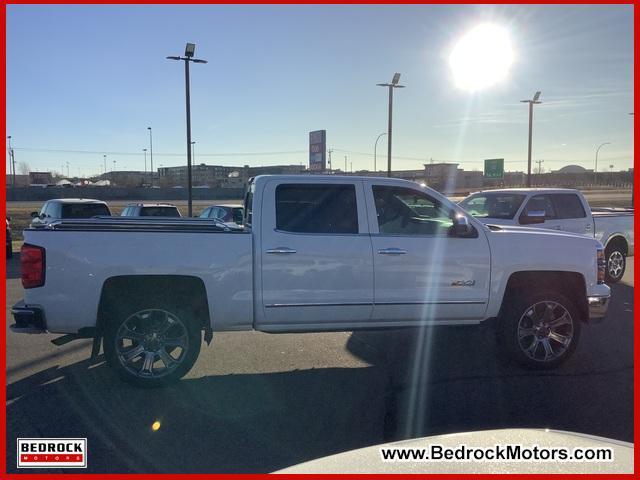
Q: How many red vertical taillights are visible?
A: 1